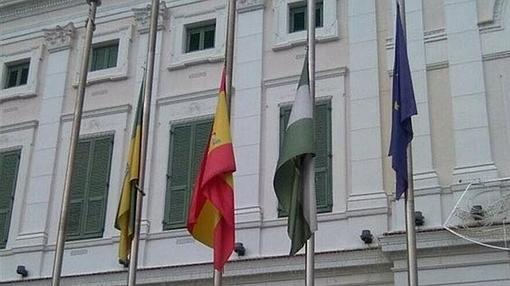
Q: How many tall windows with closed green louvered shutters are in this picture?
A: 4